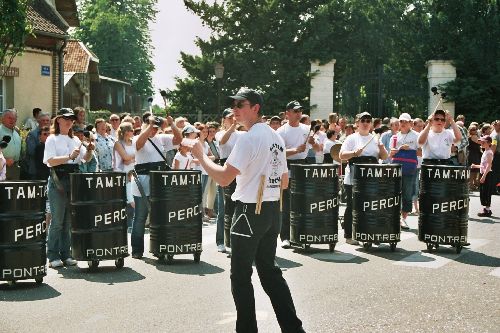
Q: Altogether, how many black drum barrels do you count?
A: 7